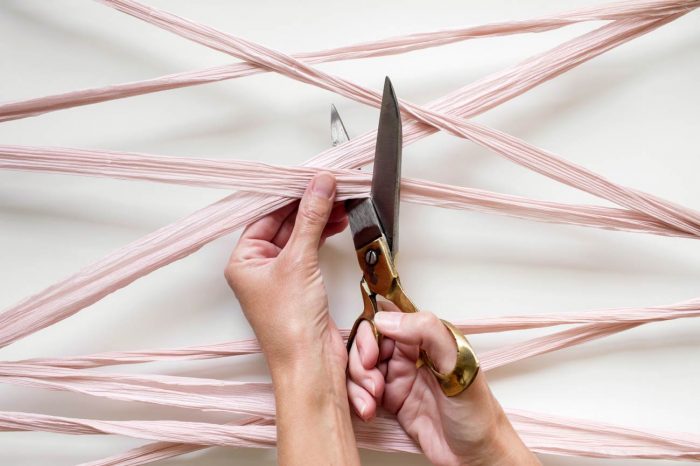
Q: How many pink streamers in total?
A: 8